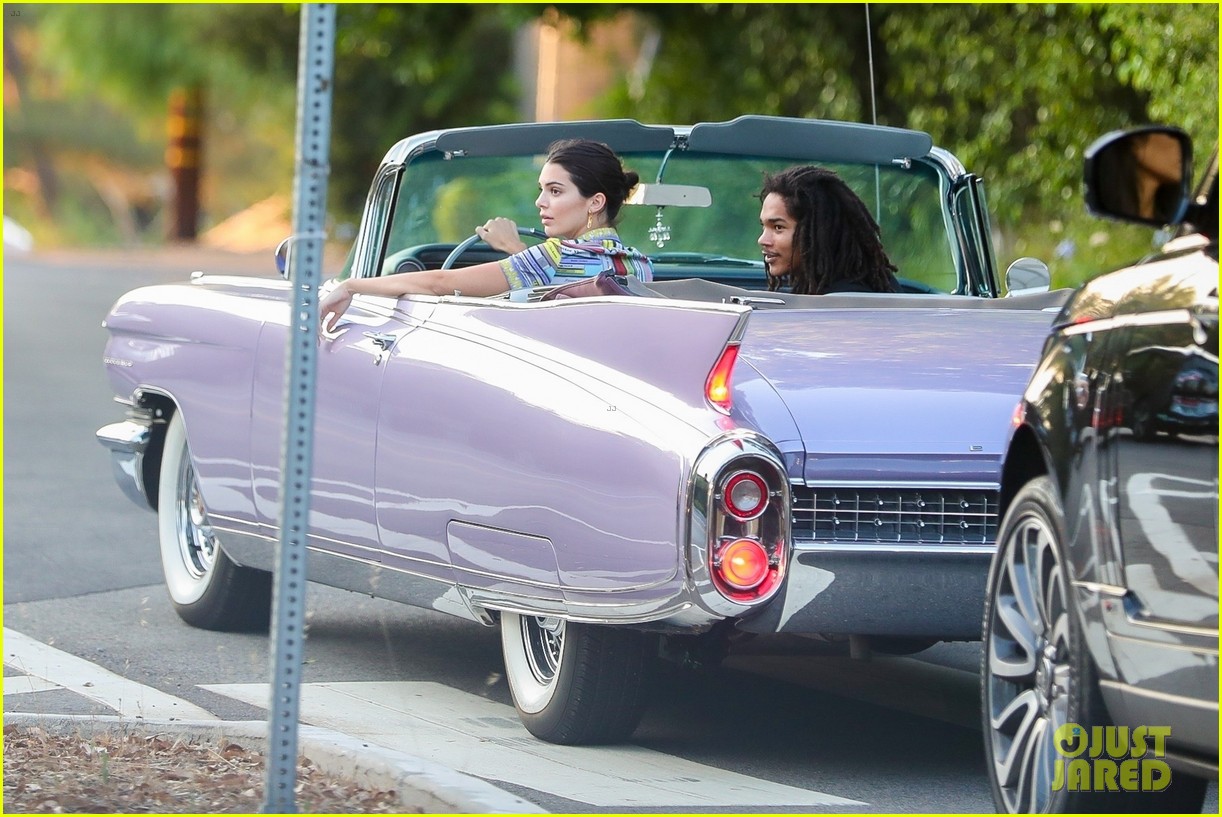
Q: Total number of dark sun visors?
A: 2